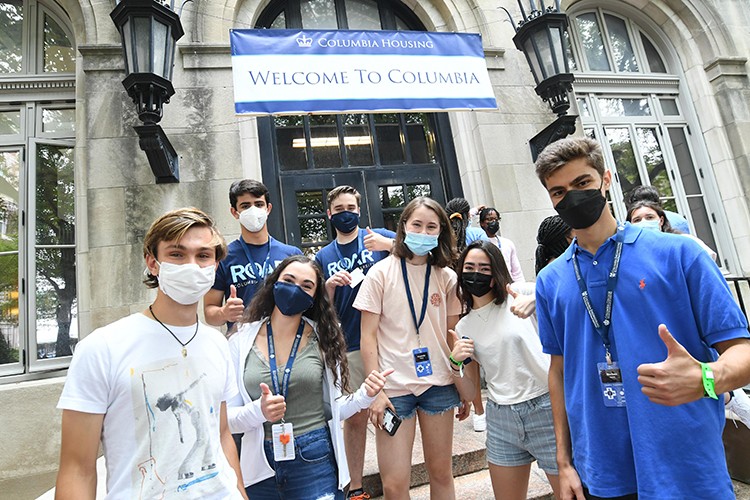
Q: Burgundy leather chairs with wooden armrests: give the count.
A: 0